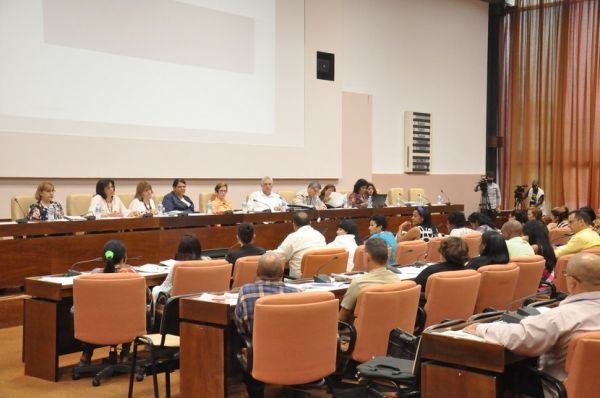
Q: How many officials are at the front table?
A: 10